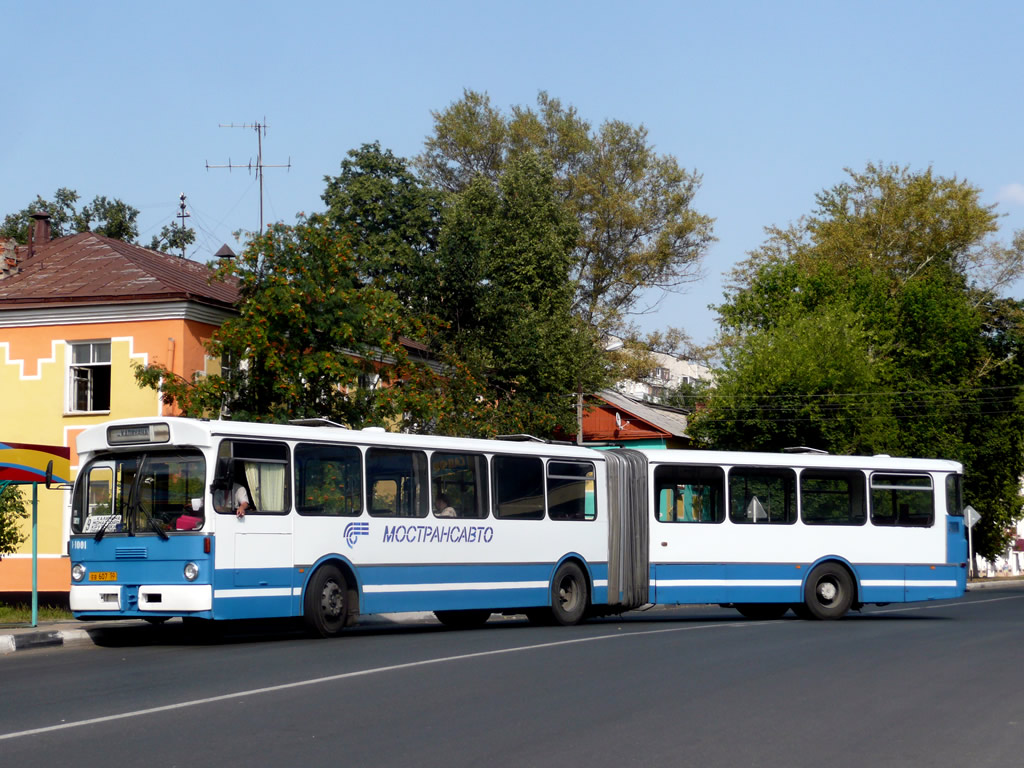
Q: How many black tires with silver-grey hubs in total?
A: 3